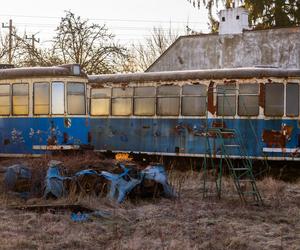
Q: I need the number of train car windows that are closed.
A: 14